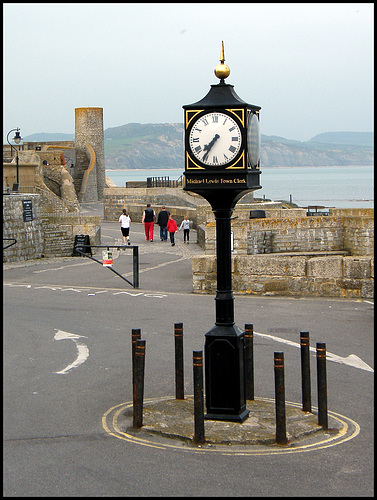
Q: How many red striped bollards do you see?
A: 8